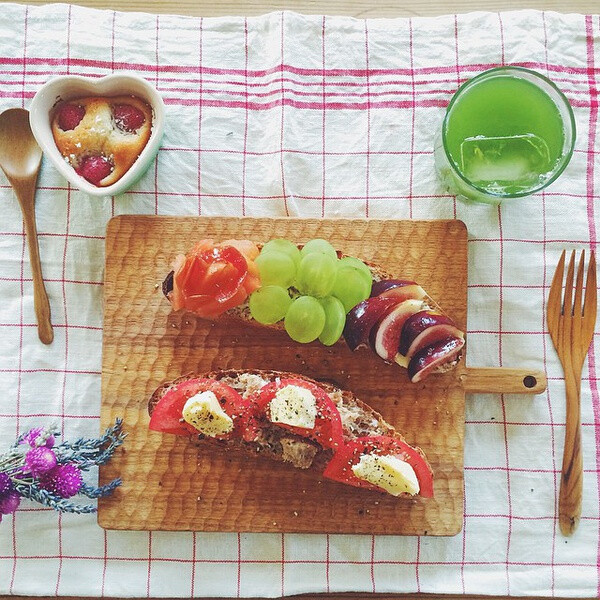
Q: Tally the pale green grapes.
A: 9